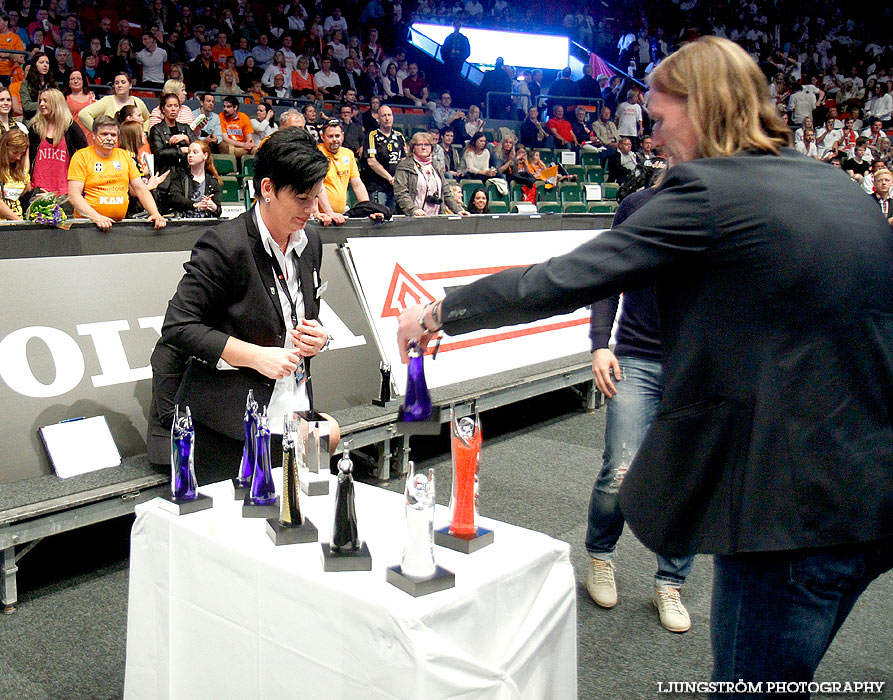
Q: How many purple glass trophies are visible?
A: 4